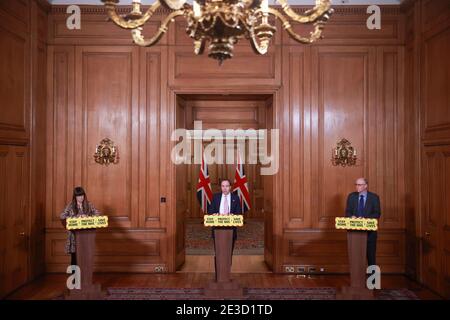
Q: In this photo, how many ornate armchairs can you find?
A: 0